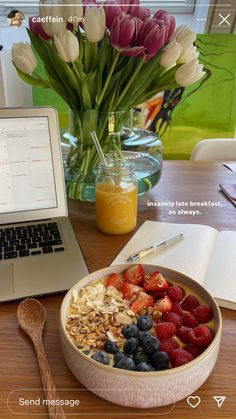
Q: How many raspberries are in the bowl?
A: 12